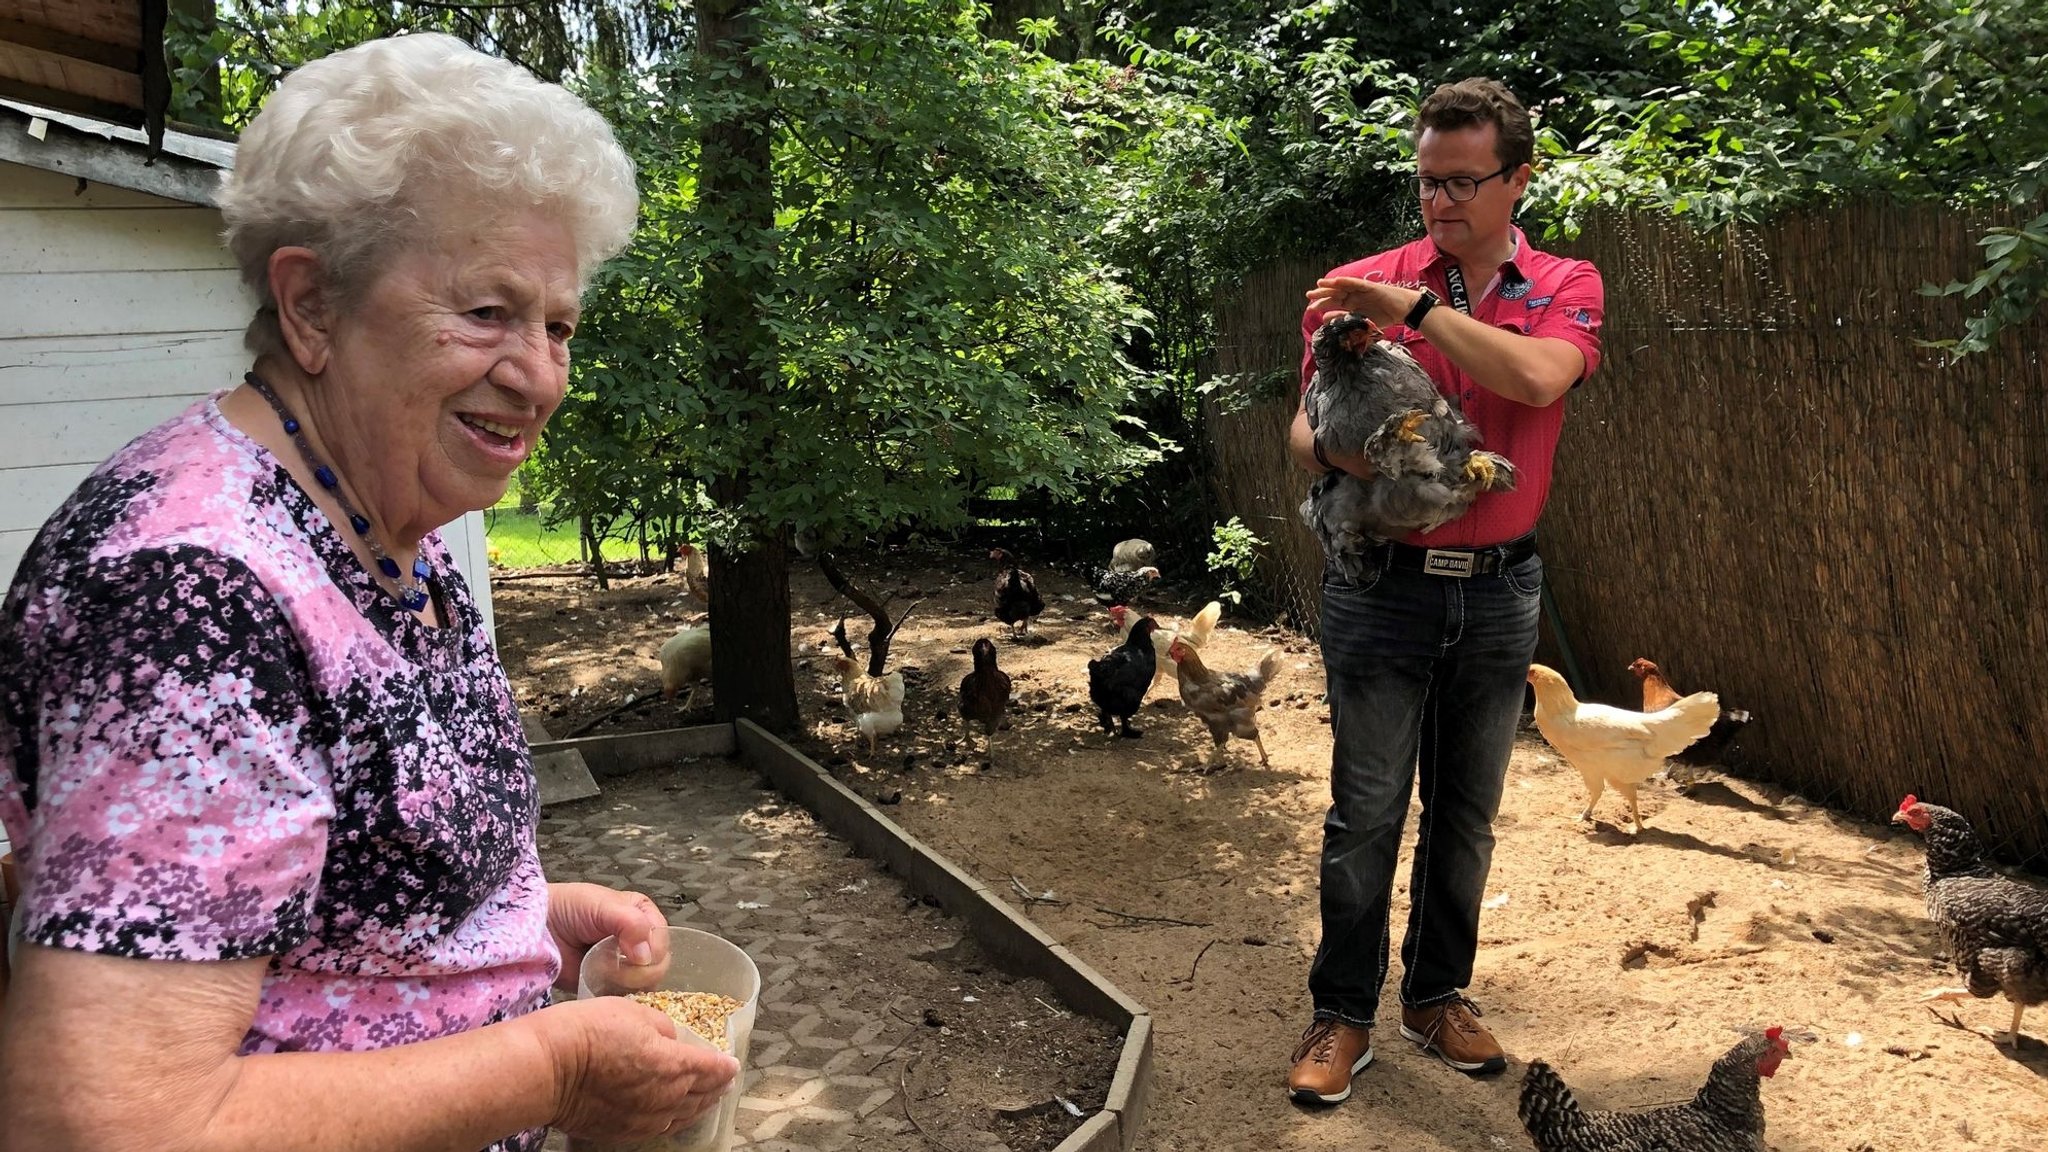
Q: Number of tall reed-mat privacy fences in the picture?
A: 1